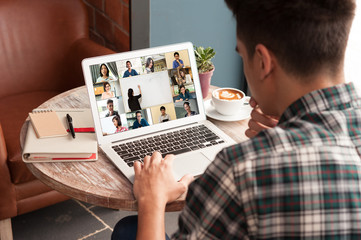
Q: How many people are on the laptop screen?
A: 13